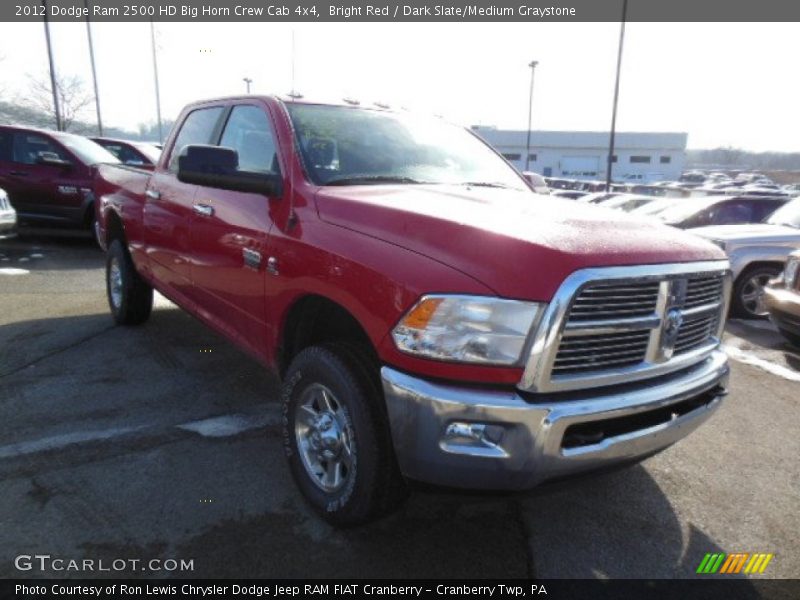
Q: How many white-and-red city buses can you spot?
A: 0